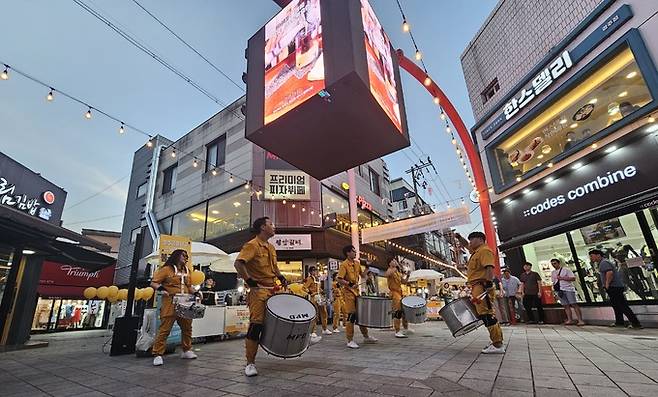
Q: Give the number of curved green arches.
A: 0